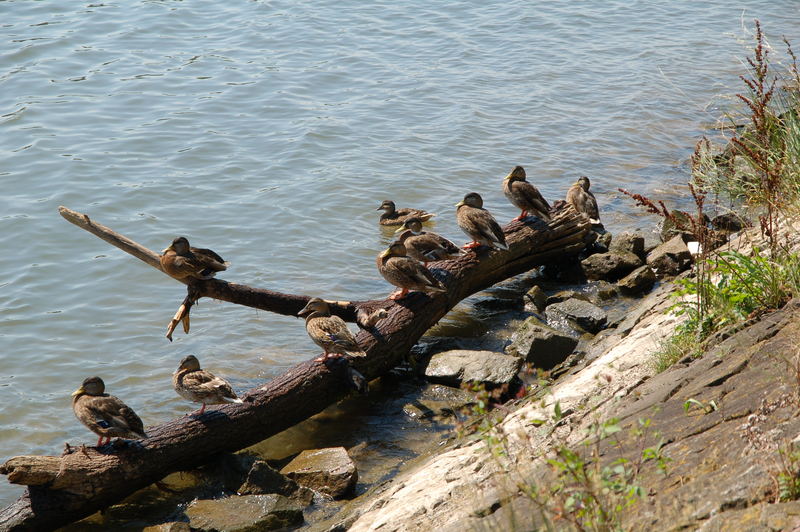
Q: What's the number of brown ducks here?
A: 10